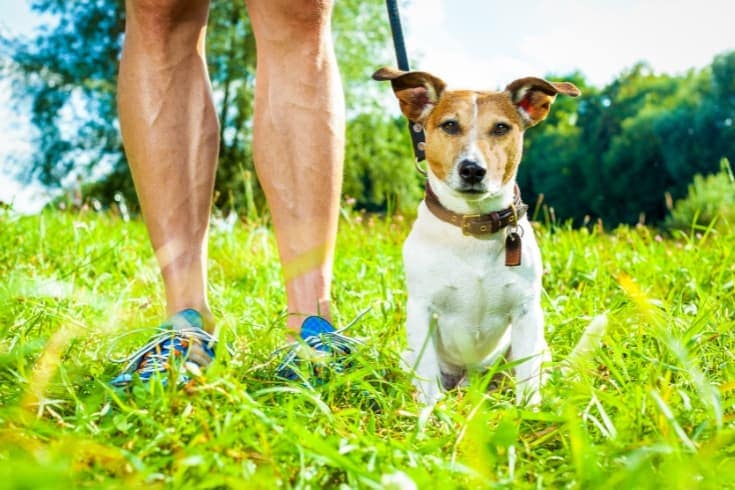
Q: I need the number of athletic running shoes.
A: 2